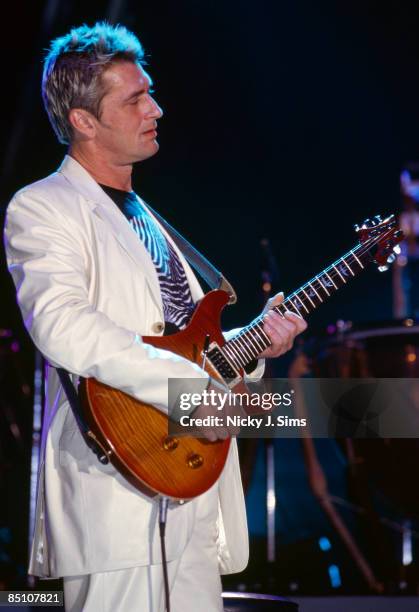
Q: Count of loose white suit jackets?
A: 1